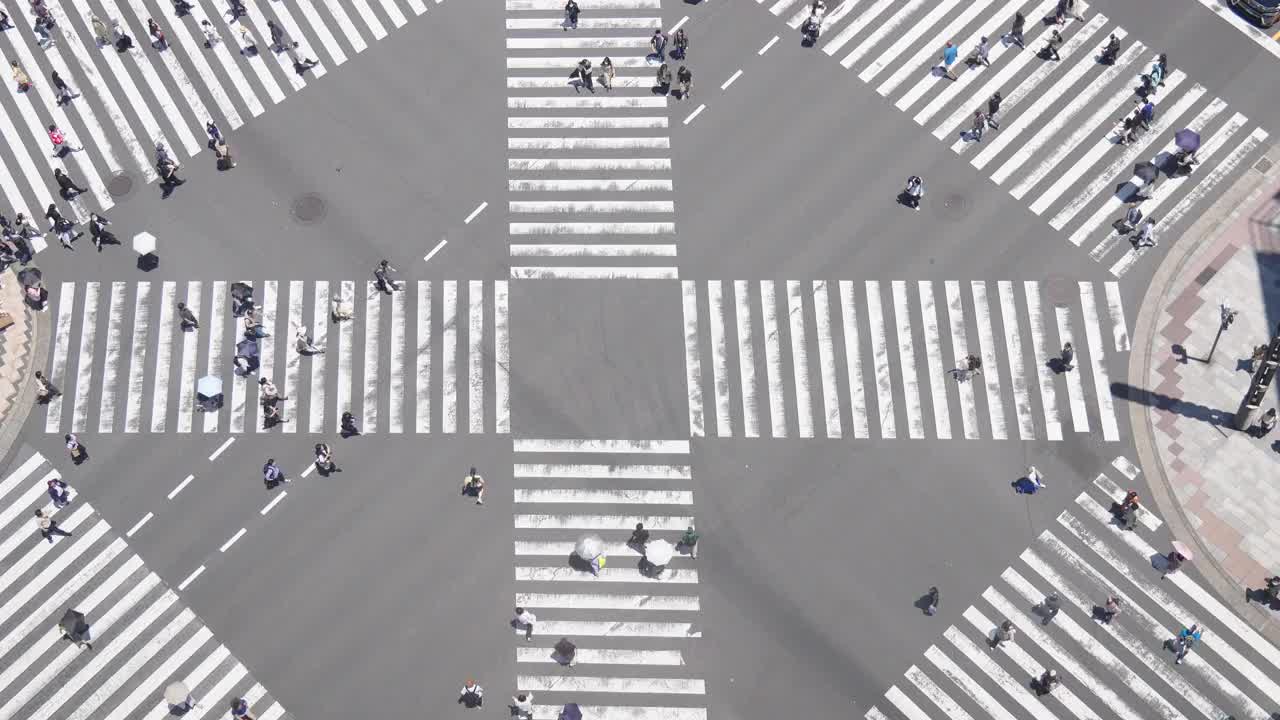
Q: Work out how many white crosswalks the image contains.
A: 8